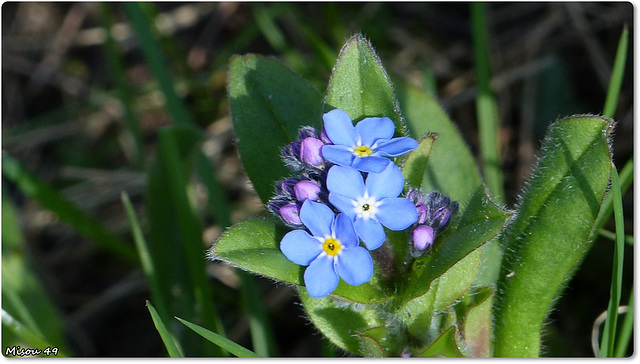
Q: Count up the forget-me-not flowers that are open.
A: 3